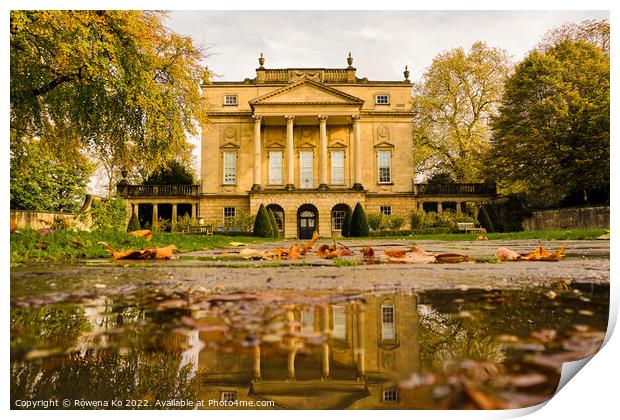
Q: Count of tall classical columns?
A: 4